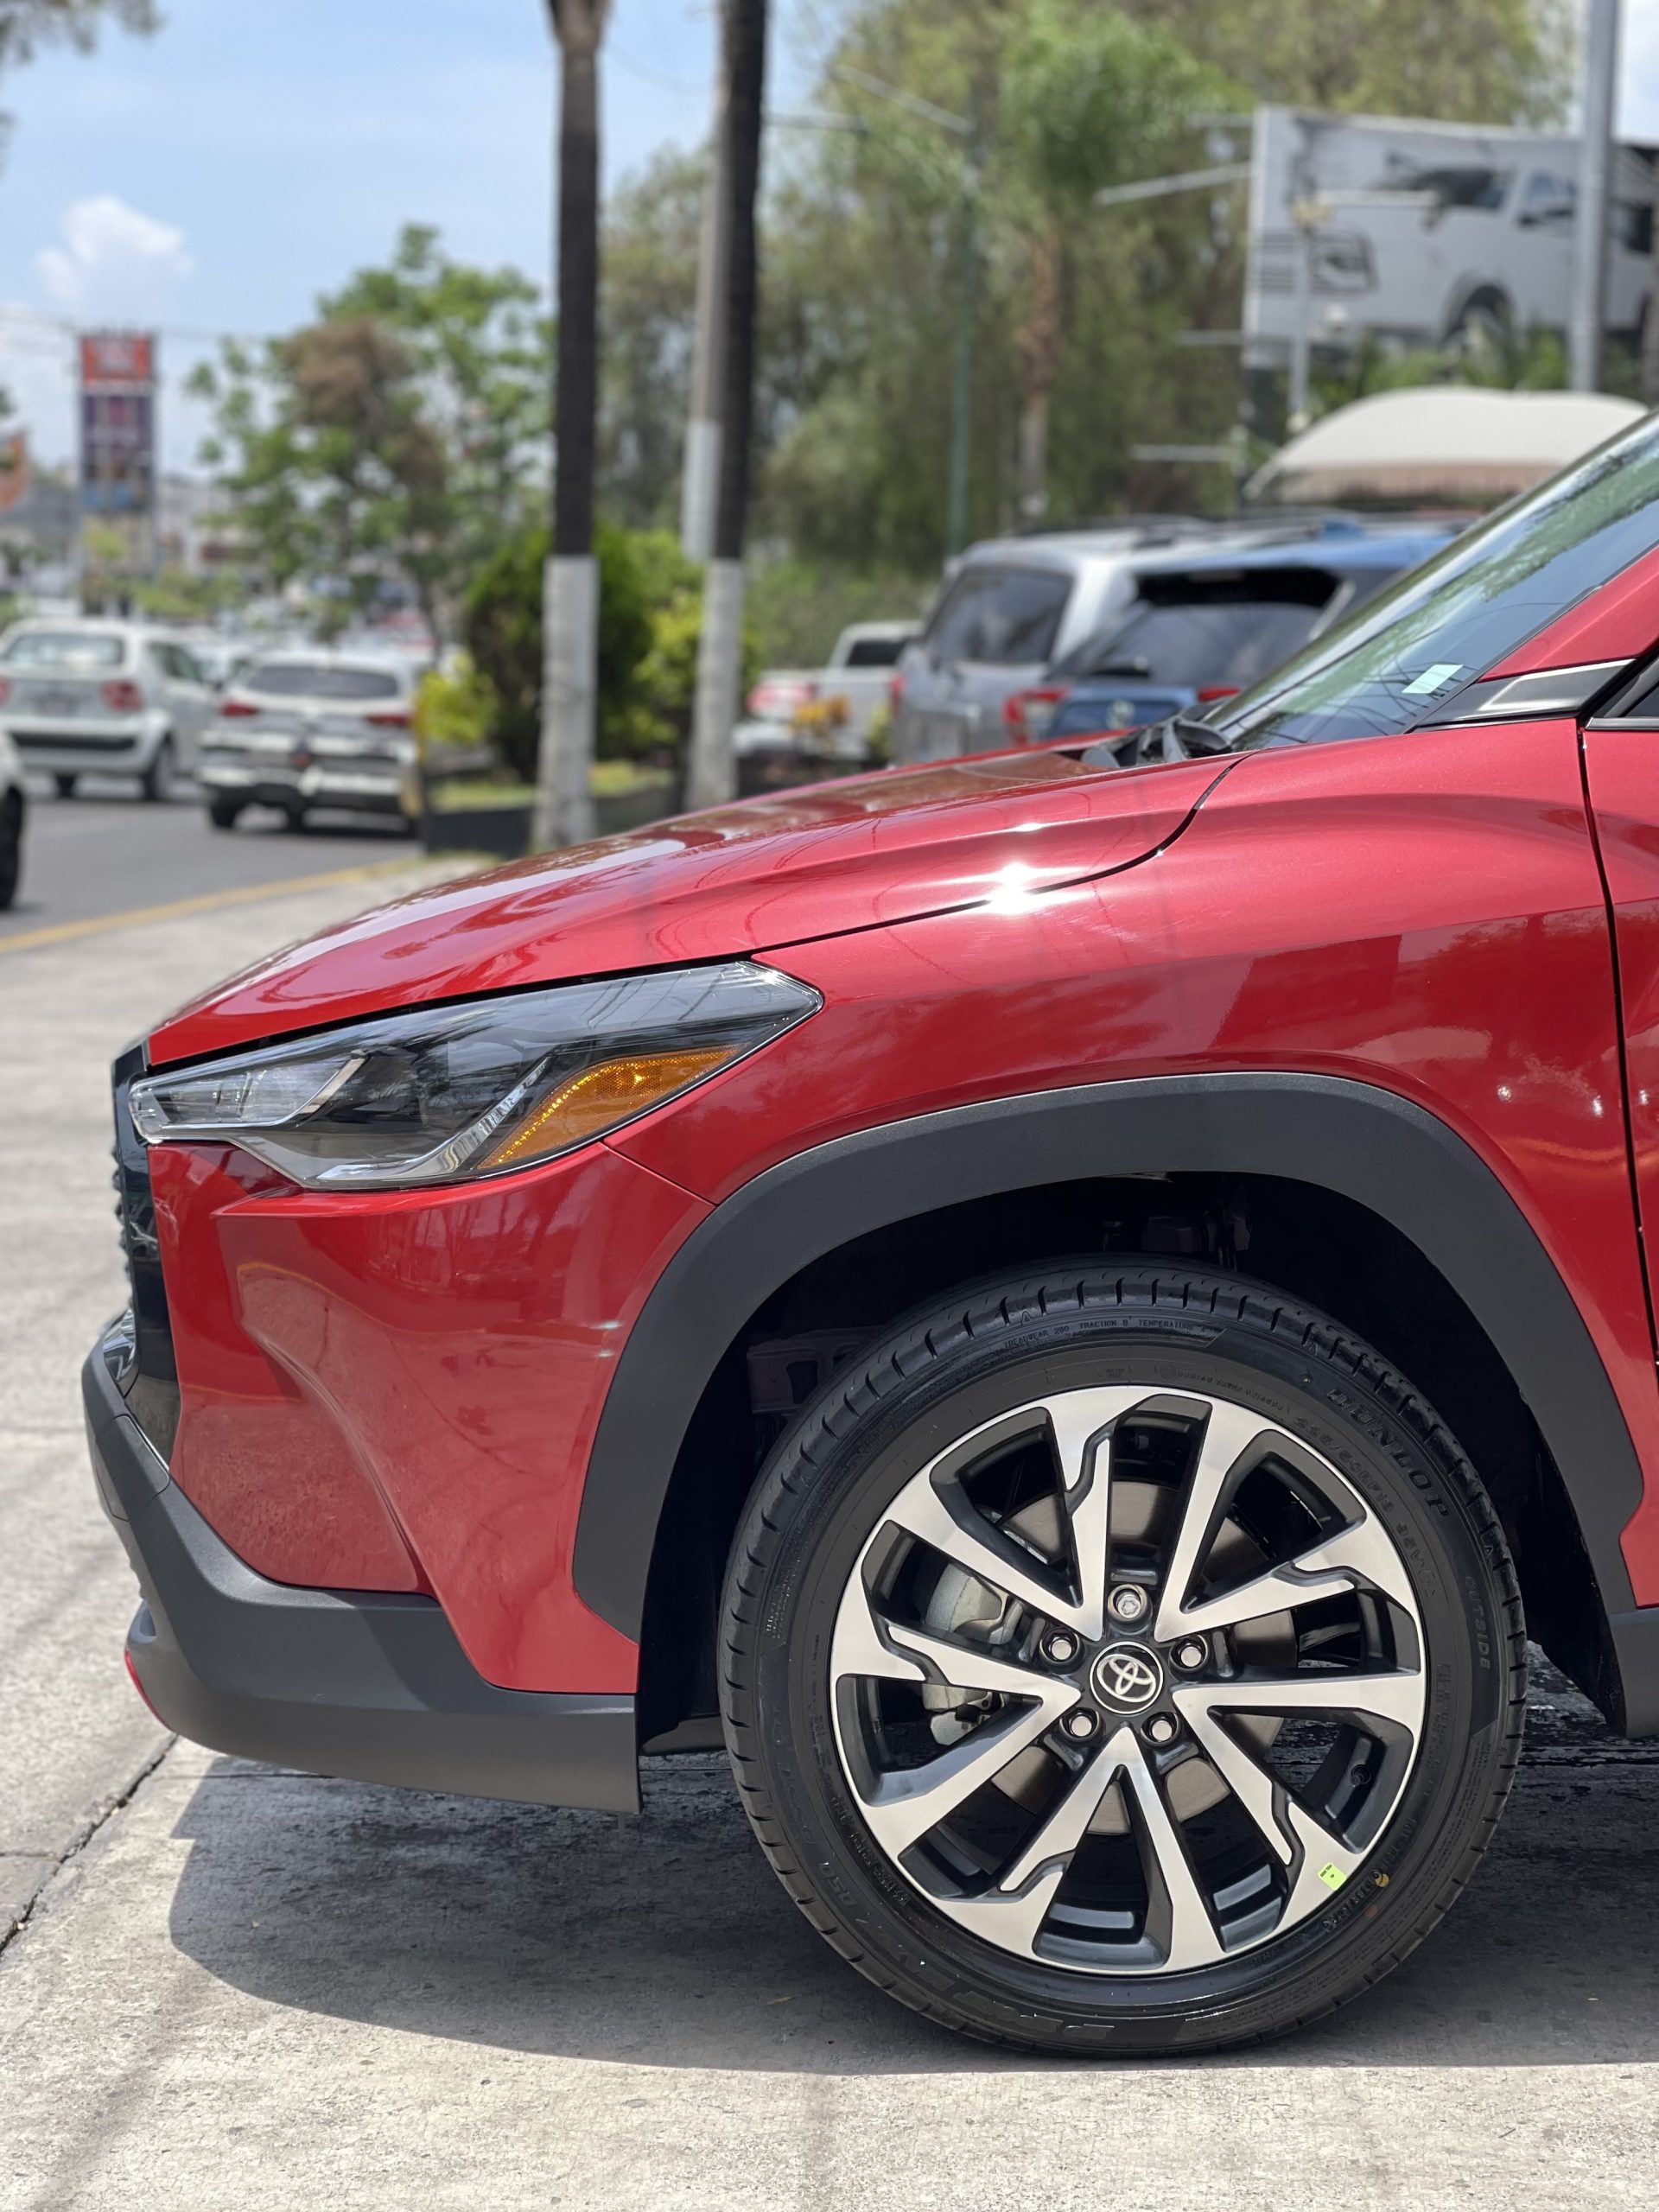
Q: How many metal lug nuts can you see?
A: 5